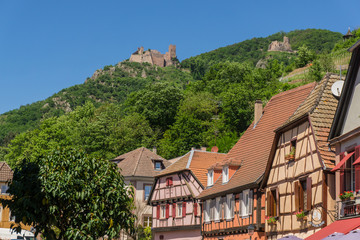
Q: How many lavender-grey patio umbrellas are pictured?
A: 3